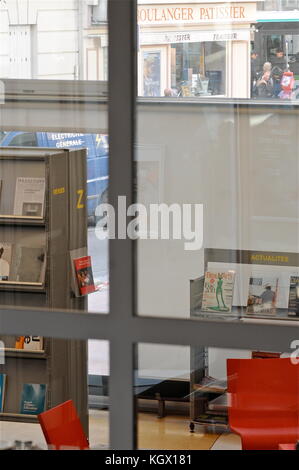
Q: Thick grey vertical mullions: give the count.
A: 1